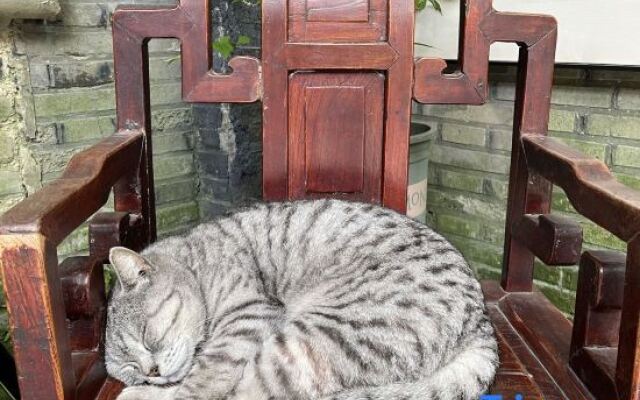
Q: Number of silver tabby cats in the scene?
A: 1